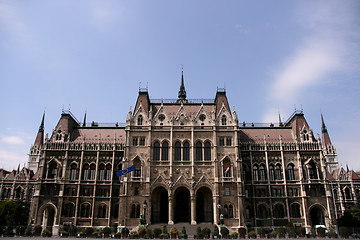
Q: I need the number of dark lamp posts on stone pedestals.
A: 2